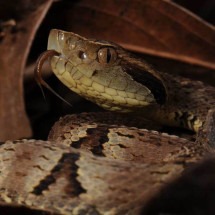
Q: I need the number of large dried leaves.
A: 2